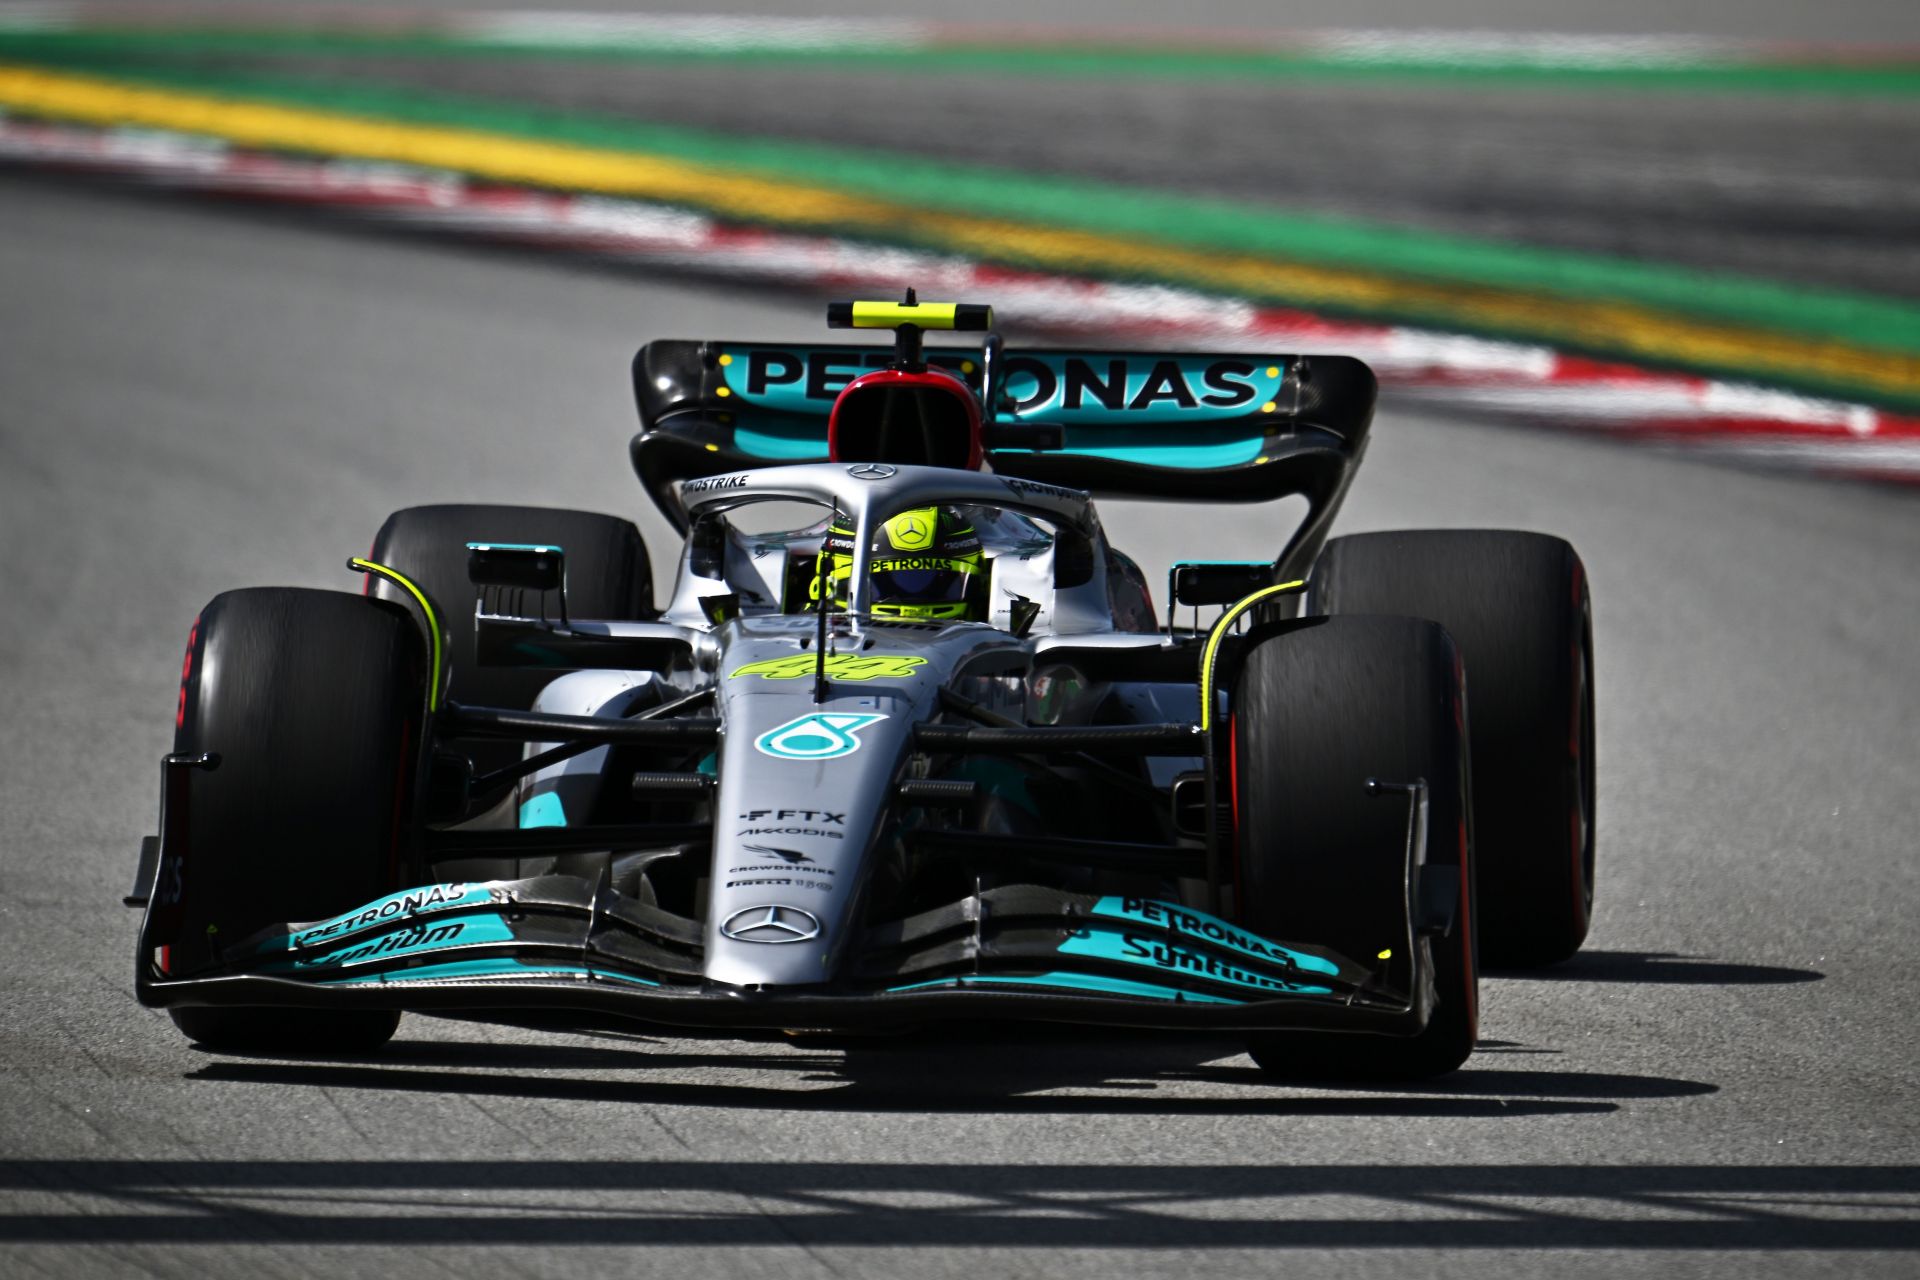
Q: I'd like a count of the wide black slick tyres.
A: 4